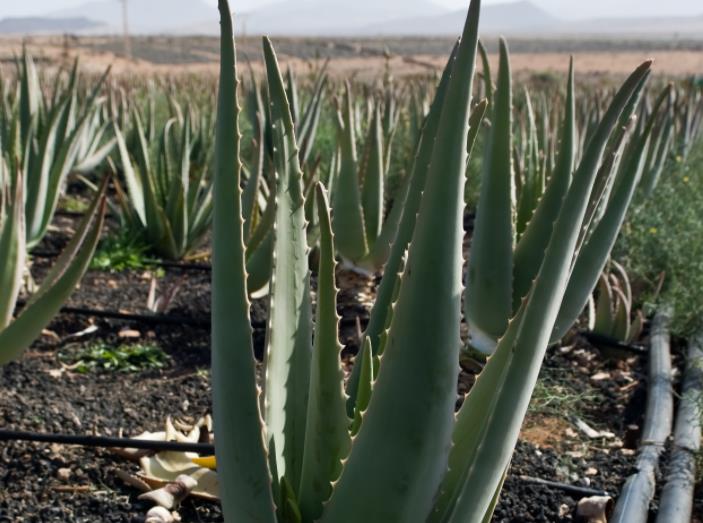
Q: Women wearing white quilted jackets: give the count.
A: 0